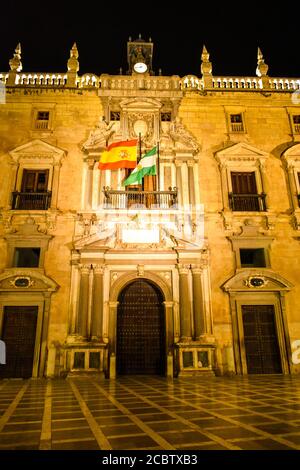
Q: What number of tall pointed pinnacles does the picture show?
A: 4